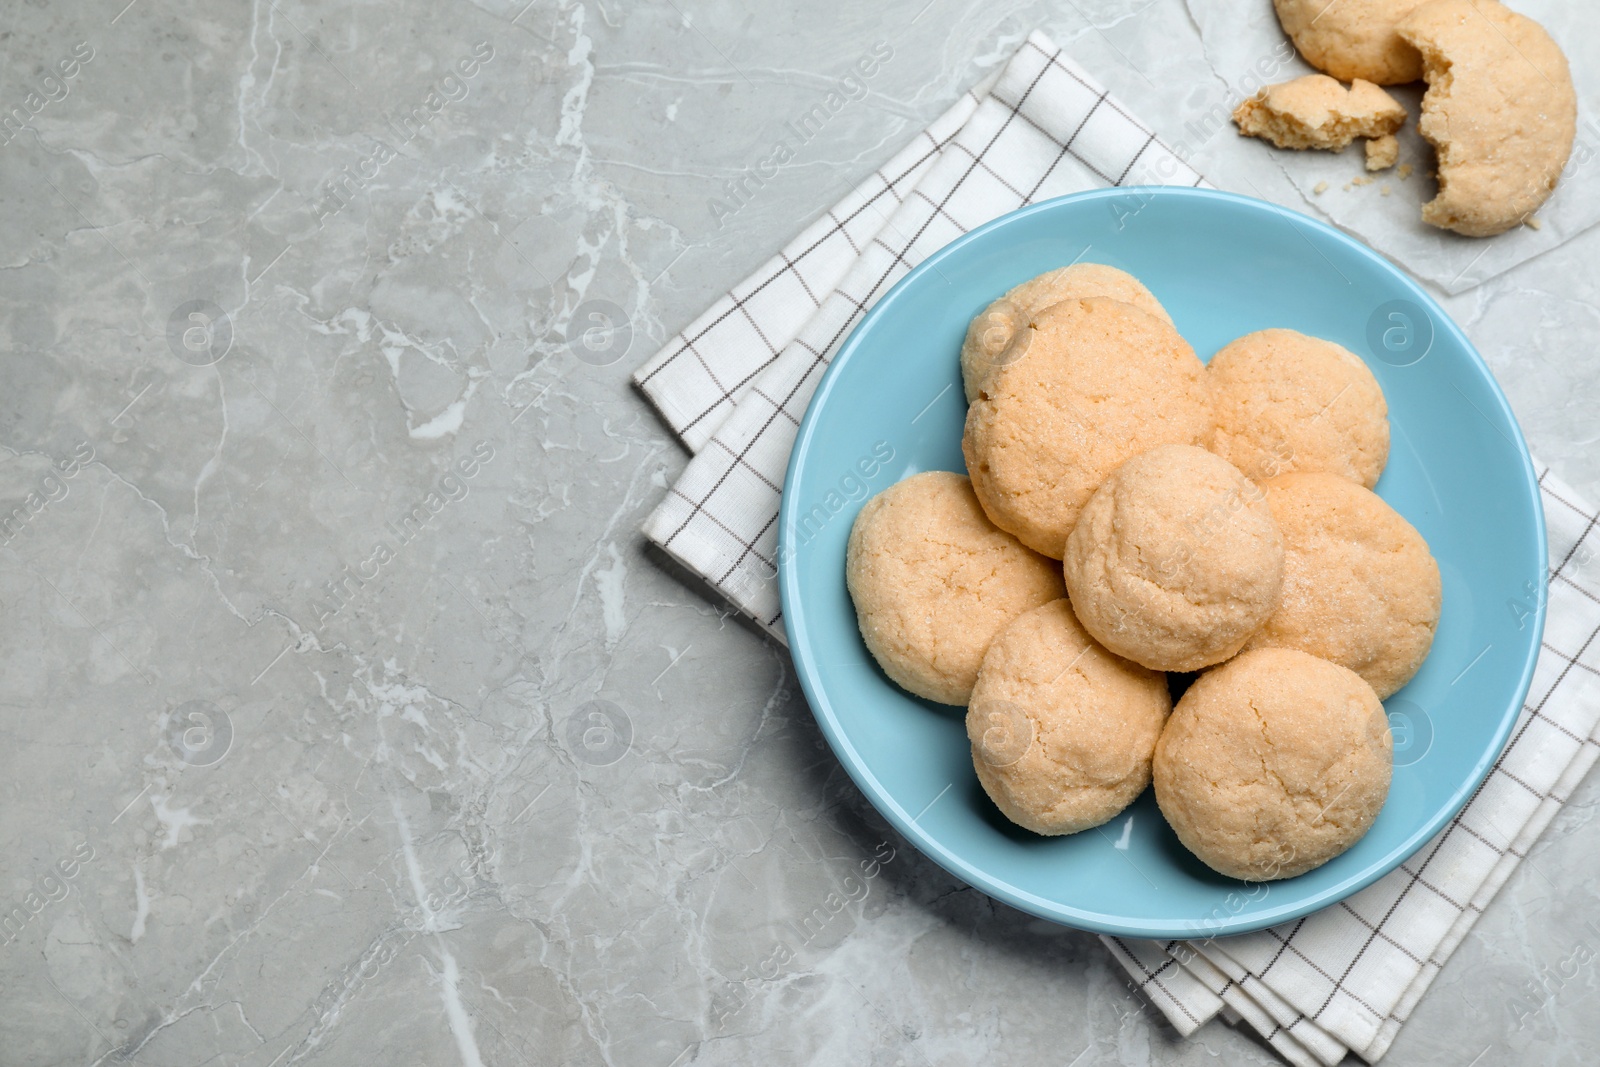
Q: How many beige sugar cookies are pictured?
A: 10